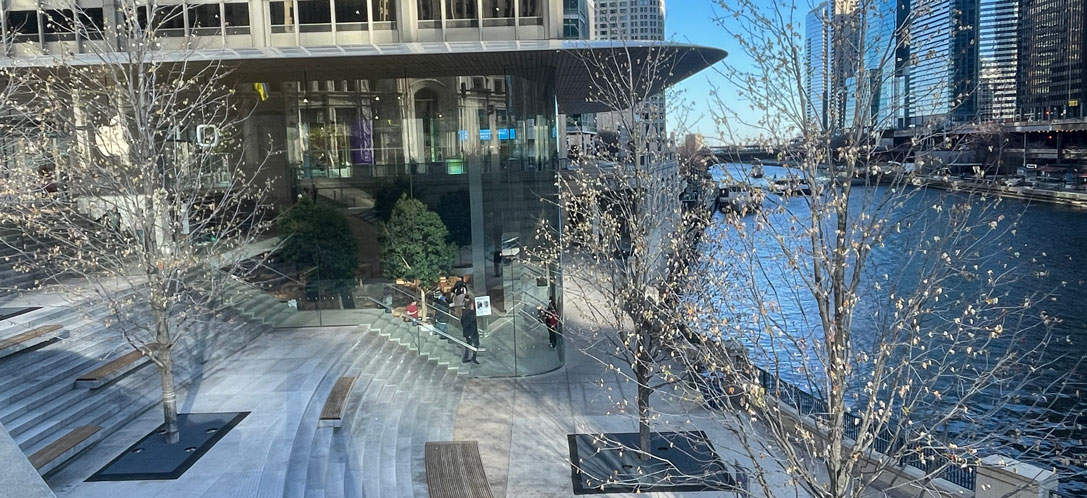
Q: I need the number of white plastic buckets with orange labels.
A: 0